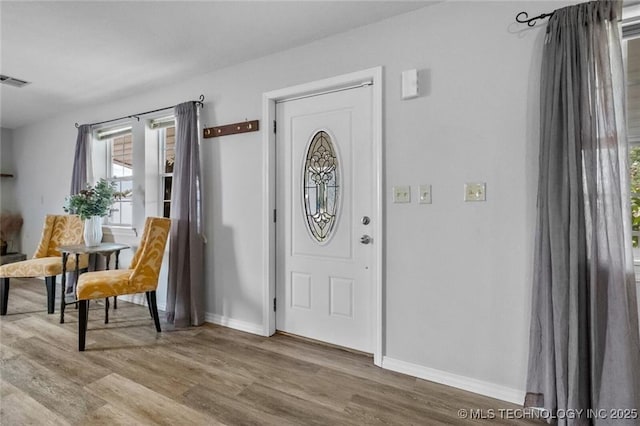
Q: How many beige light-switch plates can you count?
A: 3